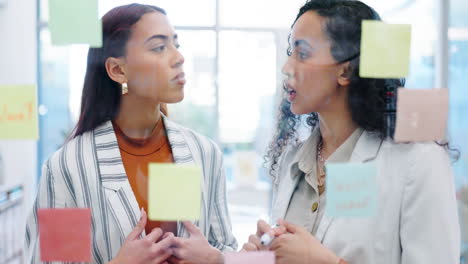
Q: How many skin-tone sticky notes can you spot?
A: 1